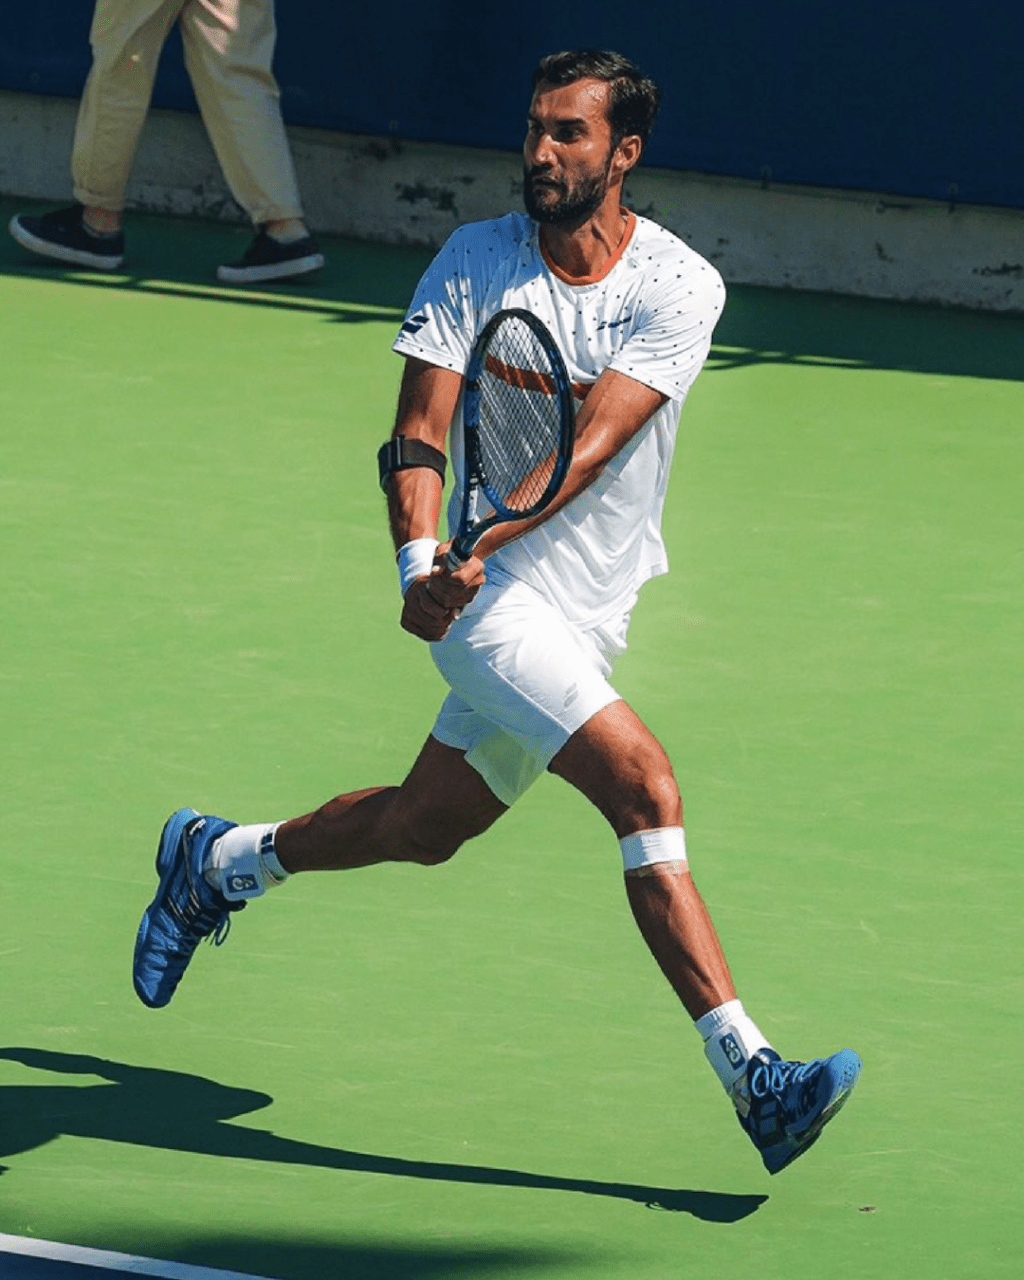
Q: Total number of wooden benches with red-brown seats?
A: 0